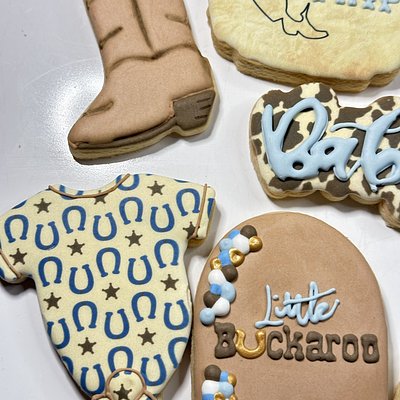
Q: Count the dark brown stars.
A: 13